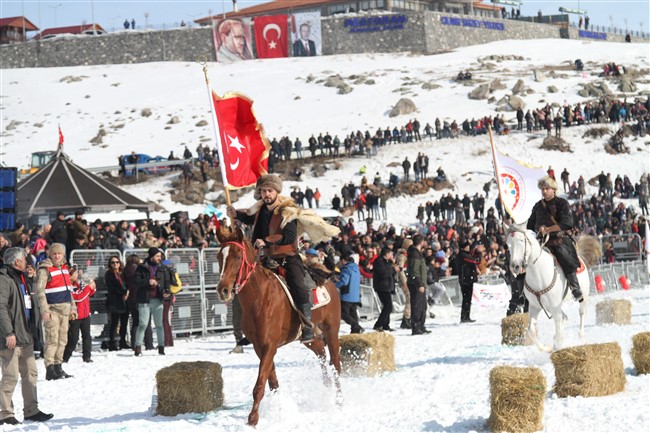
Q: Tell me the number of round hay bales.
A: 0